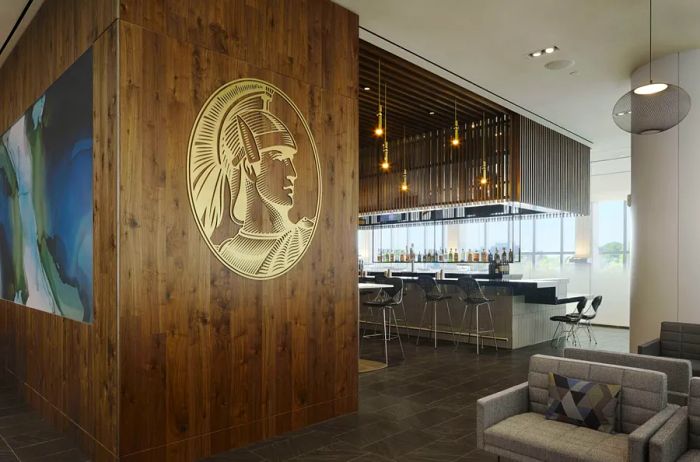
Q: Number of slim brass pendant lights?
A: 5